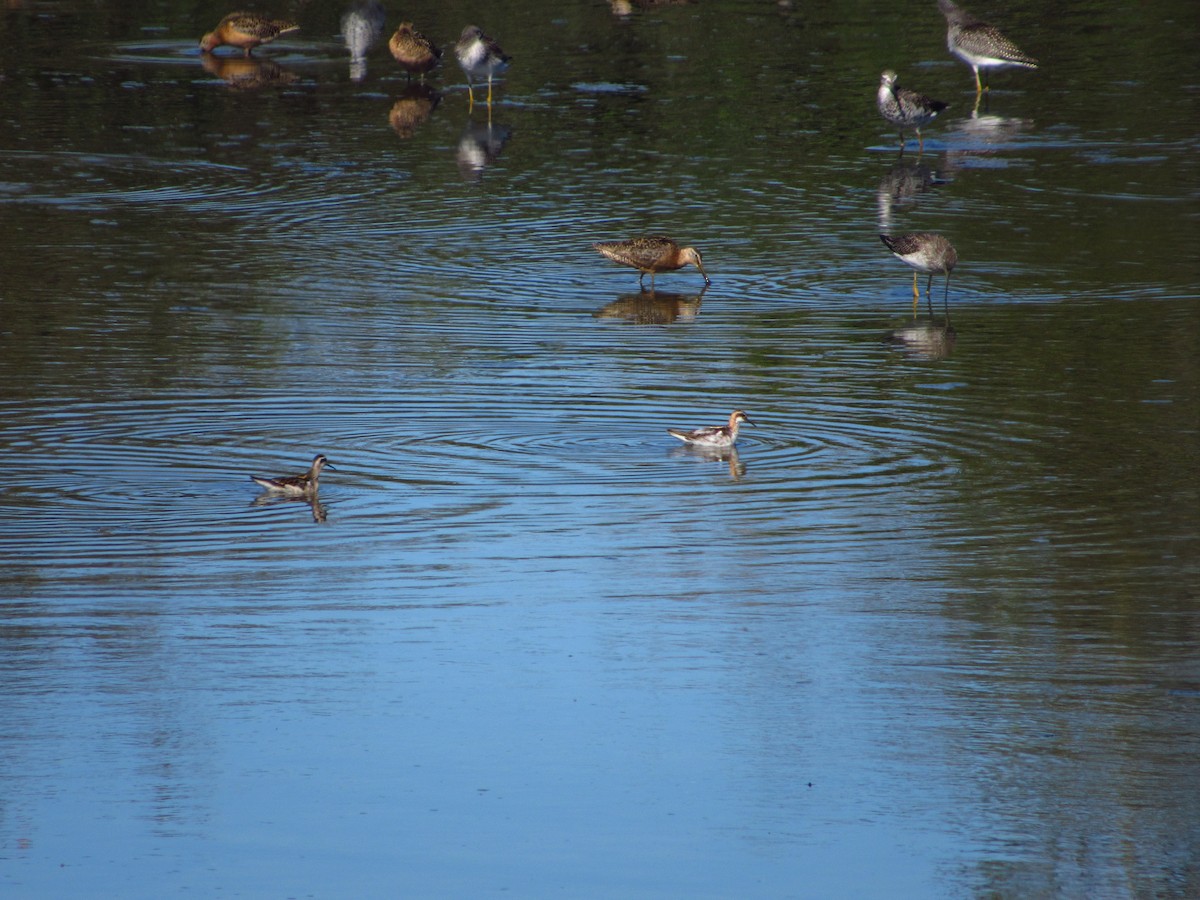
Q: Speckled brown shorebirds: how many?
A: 3